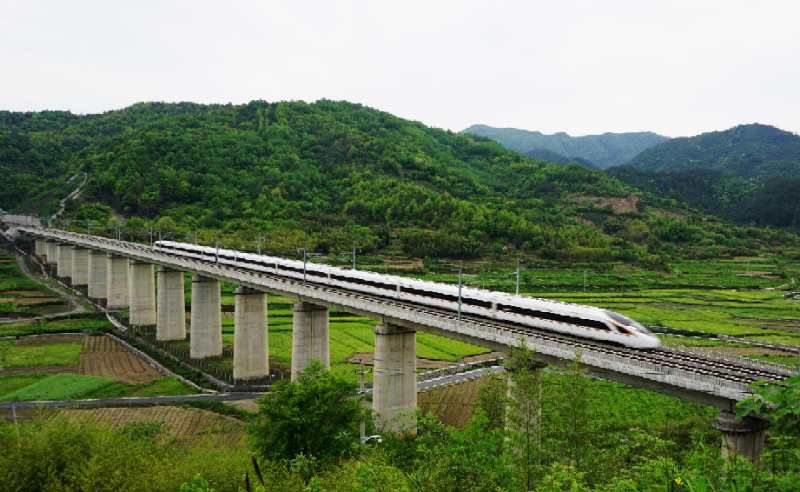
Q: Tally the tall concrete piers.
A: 14